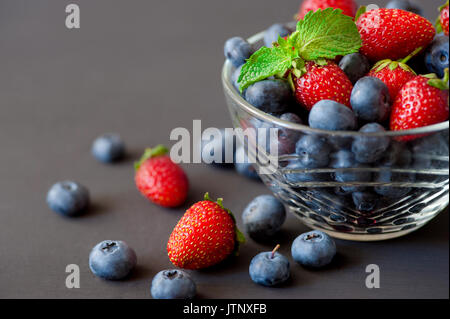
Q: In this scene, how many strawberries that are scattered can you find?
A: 2